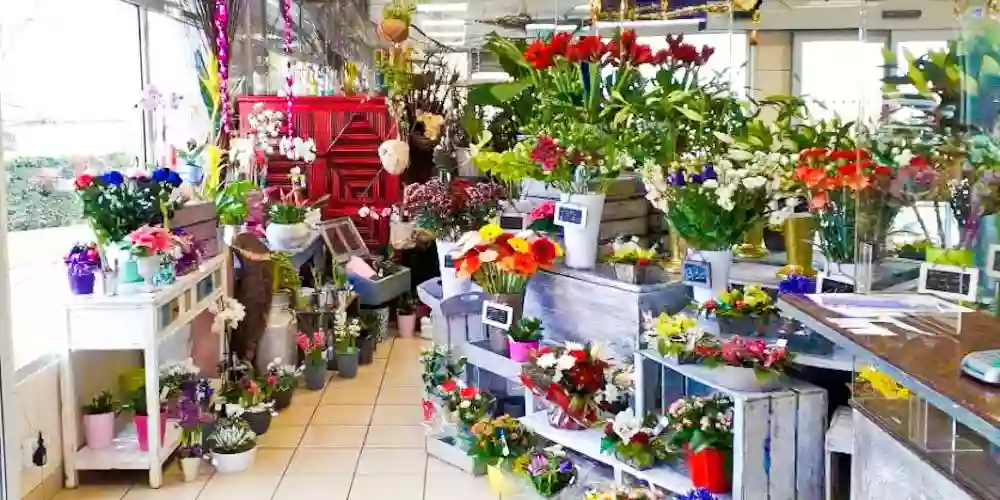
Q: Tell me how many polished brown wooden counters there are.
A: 1